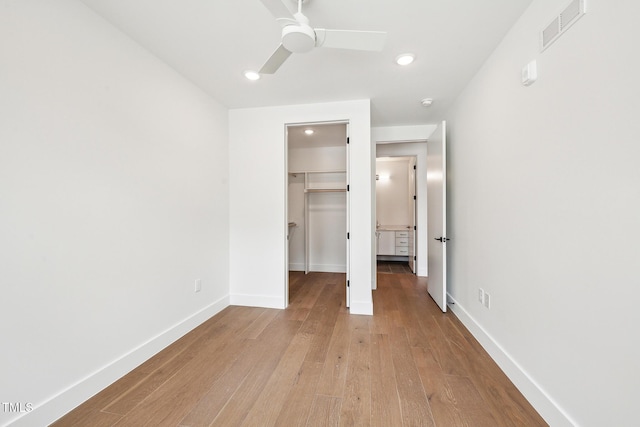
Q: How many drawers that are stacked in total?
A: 3